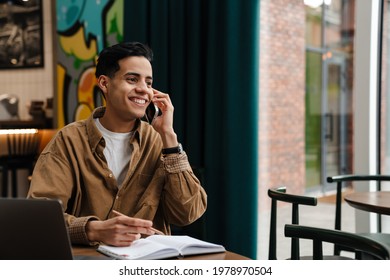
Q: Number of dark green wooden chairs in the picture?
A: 3